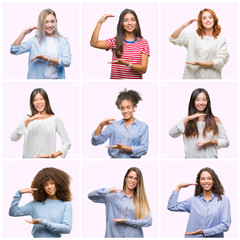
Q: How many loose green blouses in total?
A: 0